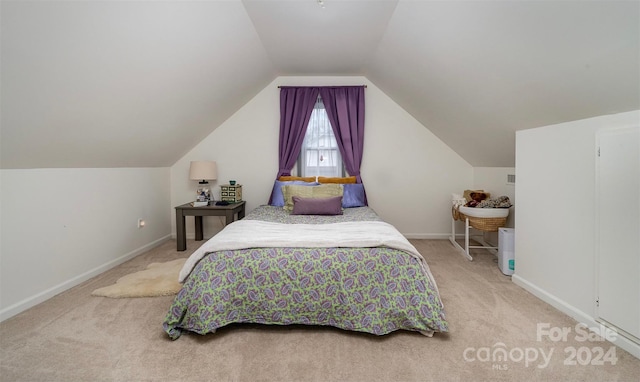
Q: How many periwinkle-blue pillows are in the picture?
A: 2